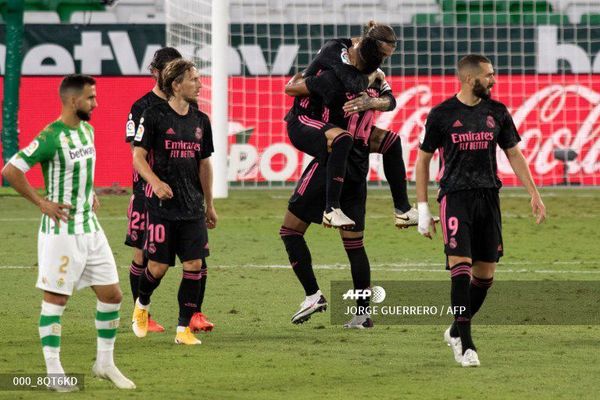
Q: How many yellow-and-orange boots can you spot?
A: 2